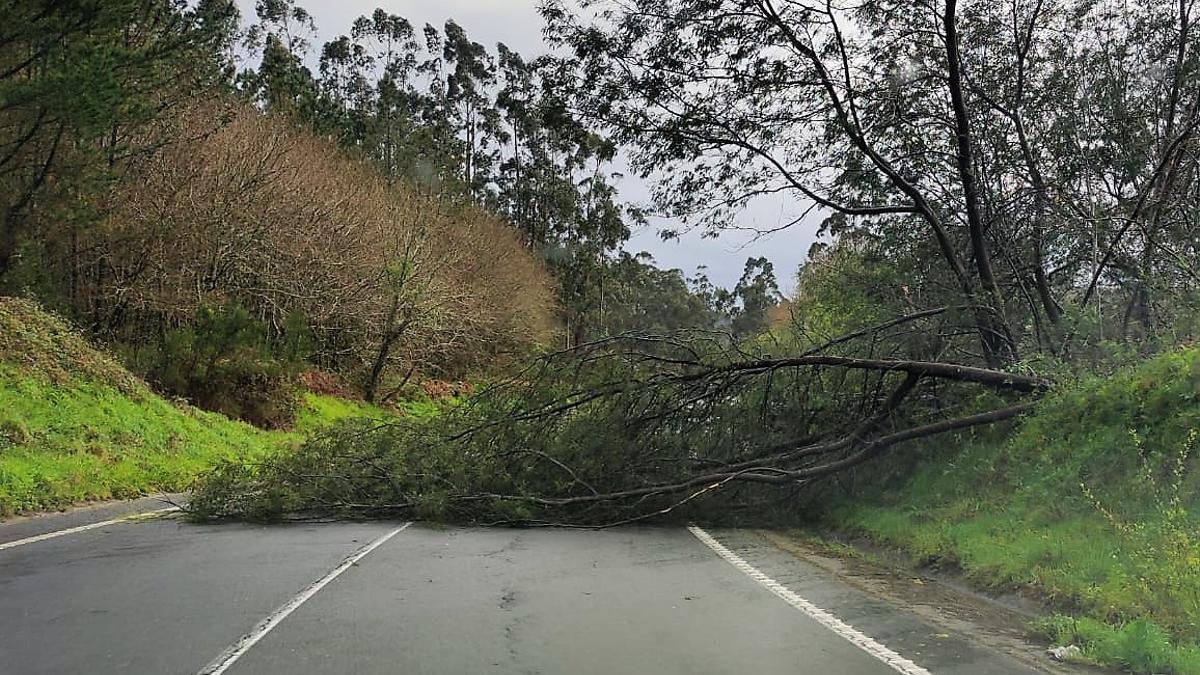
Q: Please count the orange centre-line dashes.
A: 0